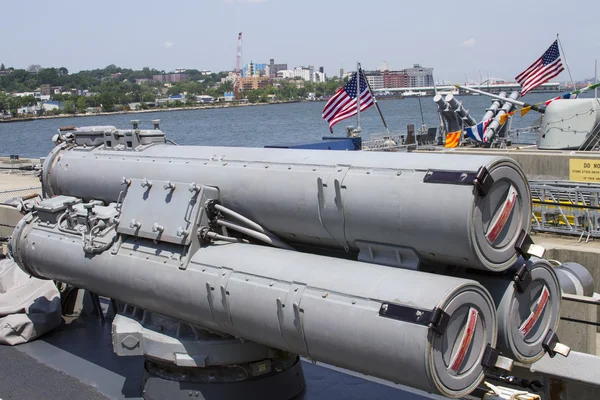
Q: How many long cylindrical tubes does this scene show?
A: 3